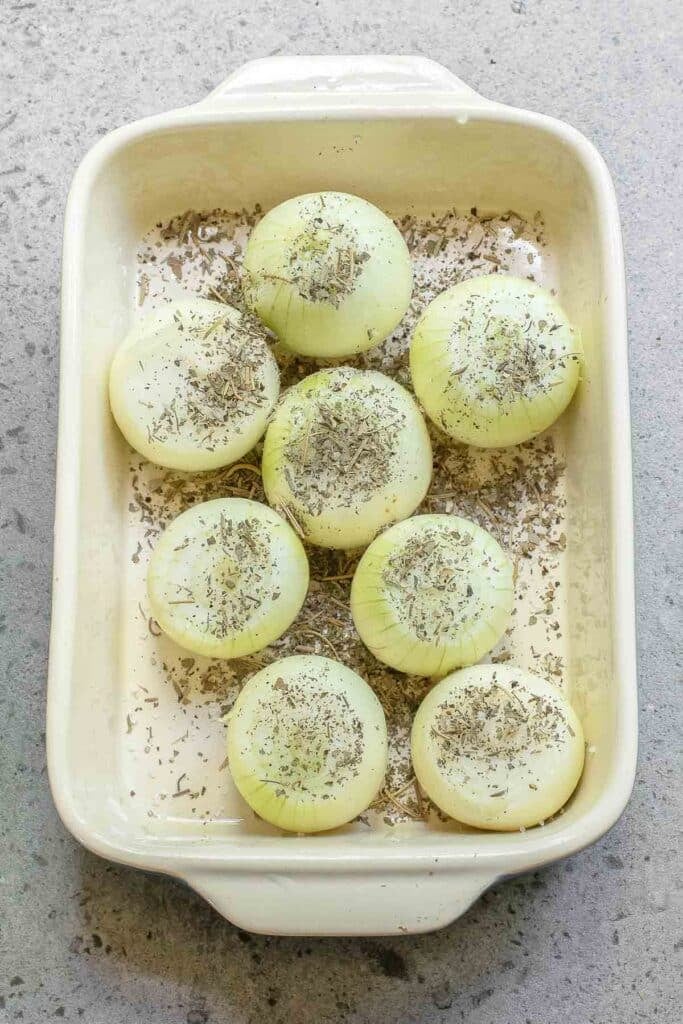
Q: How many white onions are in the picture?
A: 8